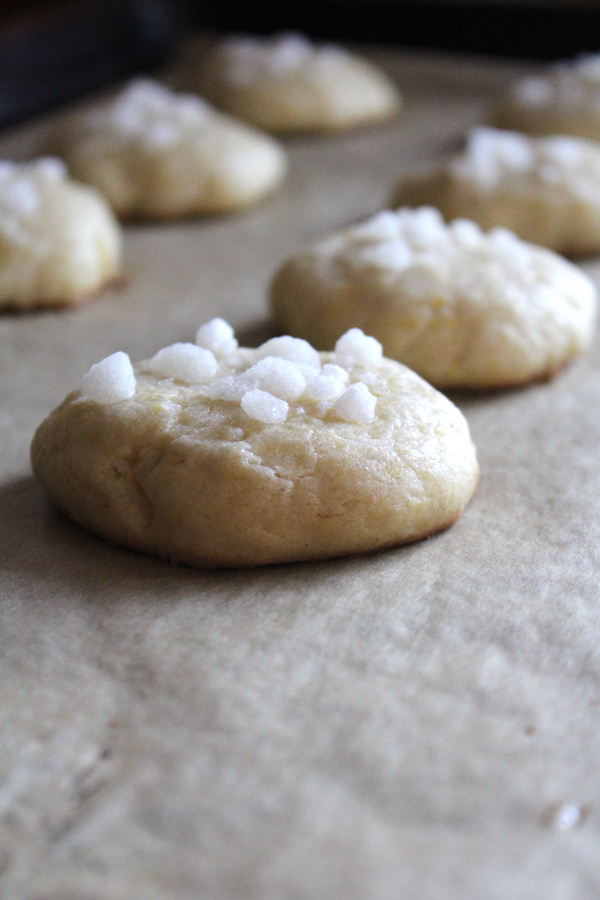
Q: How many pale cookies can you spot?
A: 7